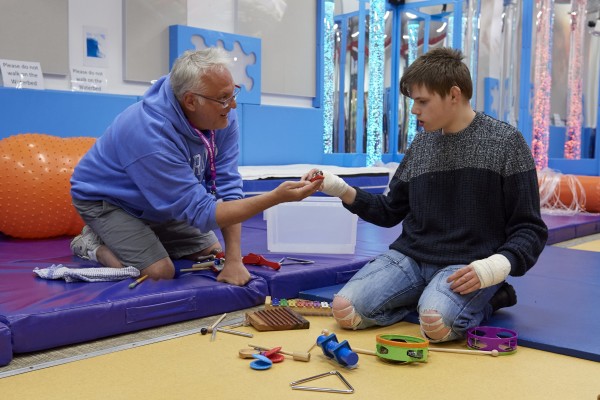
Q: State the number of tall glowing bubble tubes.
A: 5